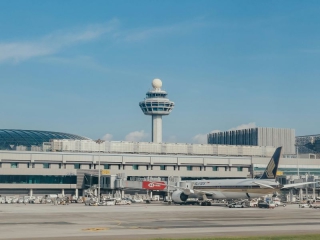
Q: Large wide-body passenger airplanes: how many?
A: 1